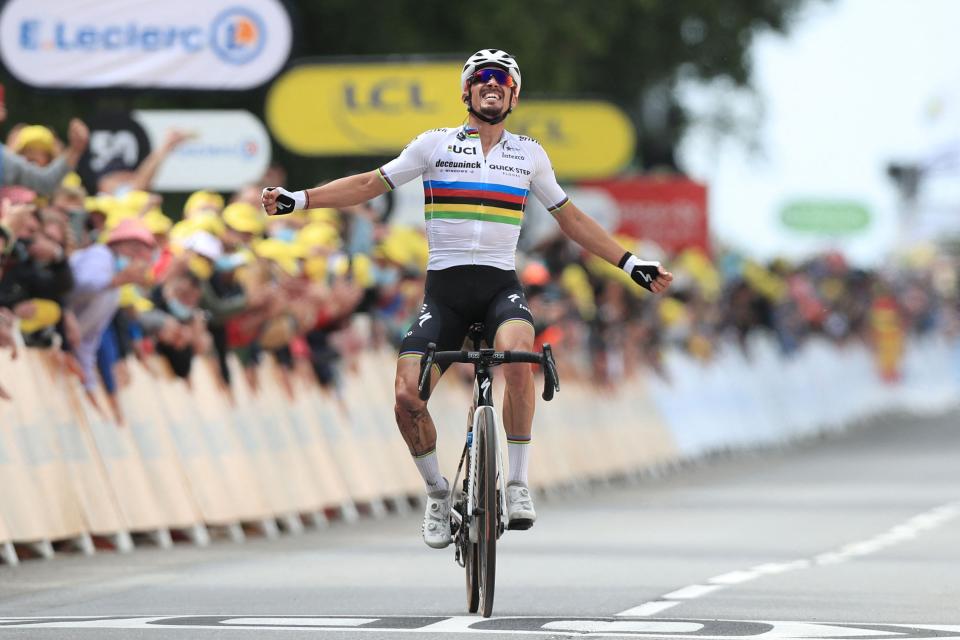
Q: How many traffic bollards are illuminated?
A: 0